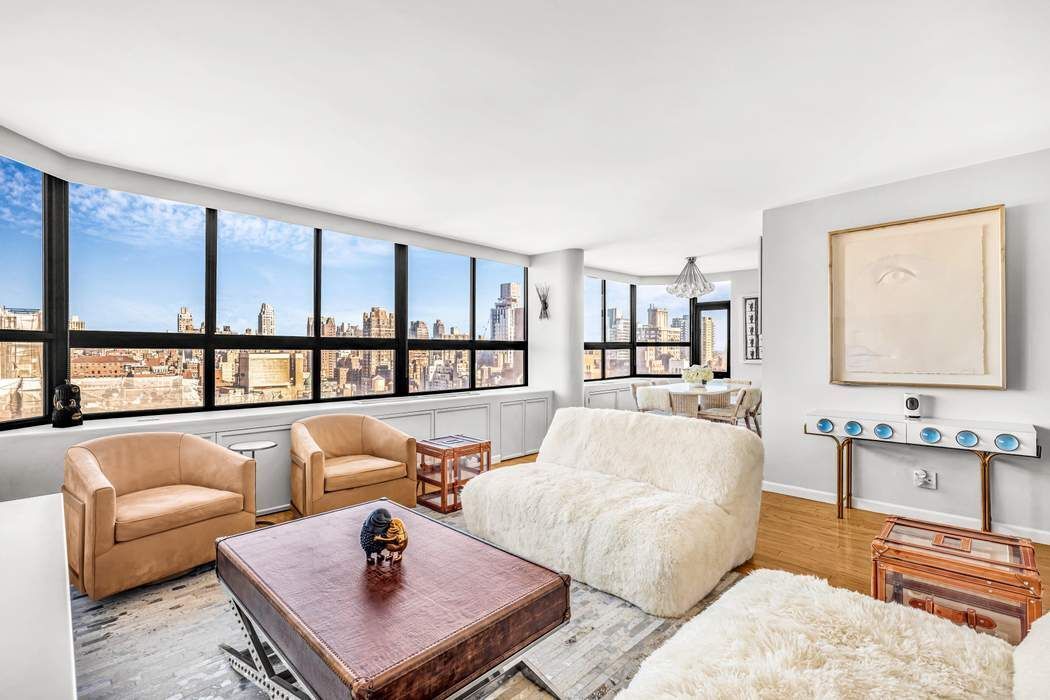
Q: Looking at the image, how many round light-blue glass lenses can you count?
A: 6